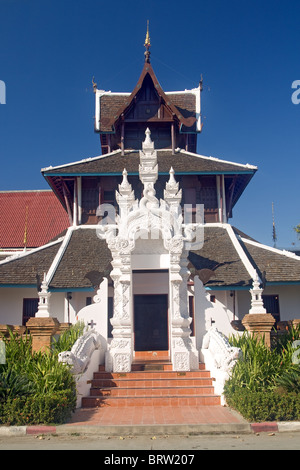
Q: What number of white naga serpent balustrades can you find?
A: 2